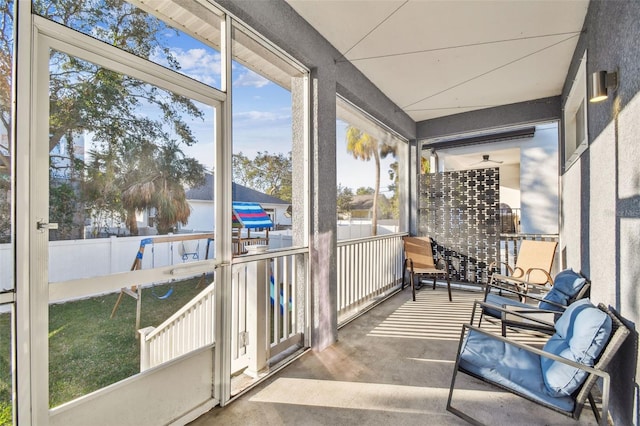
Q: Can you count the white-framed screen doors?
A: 1